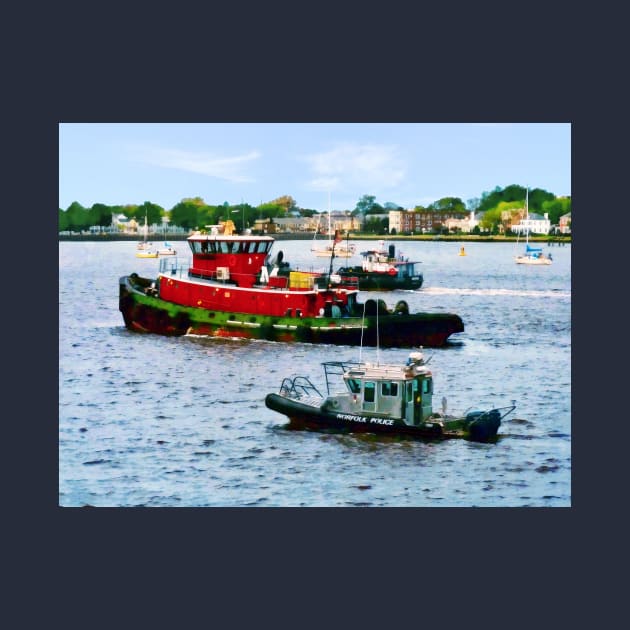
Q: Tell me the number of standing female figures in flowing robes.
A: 0